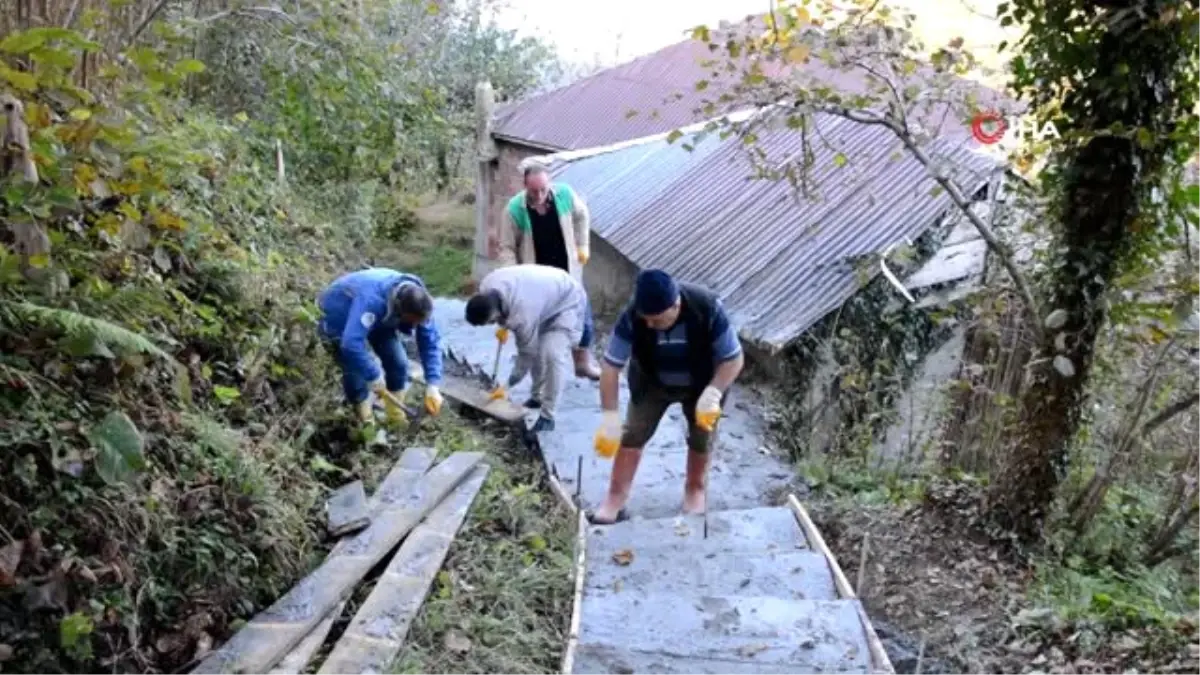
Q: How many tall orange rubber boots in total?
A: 2